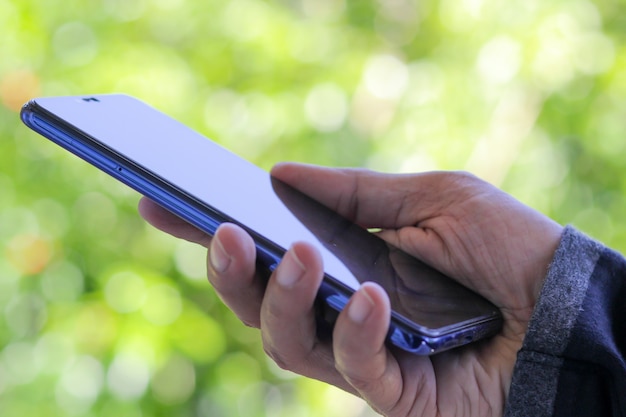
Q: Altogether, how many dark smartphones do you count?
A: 1